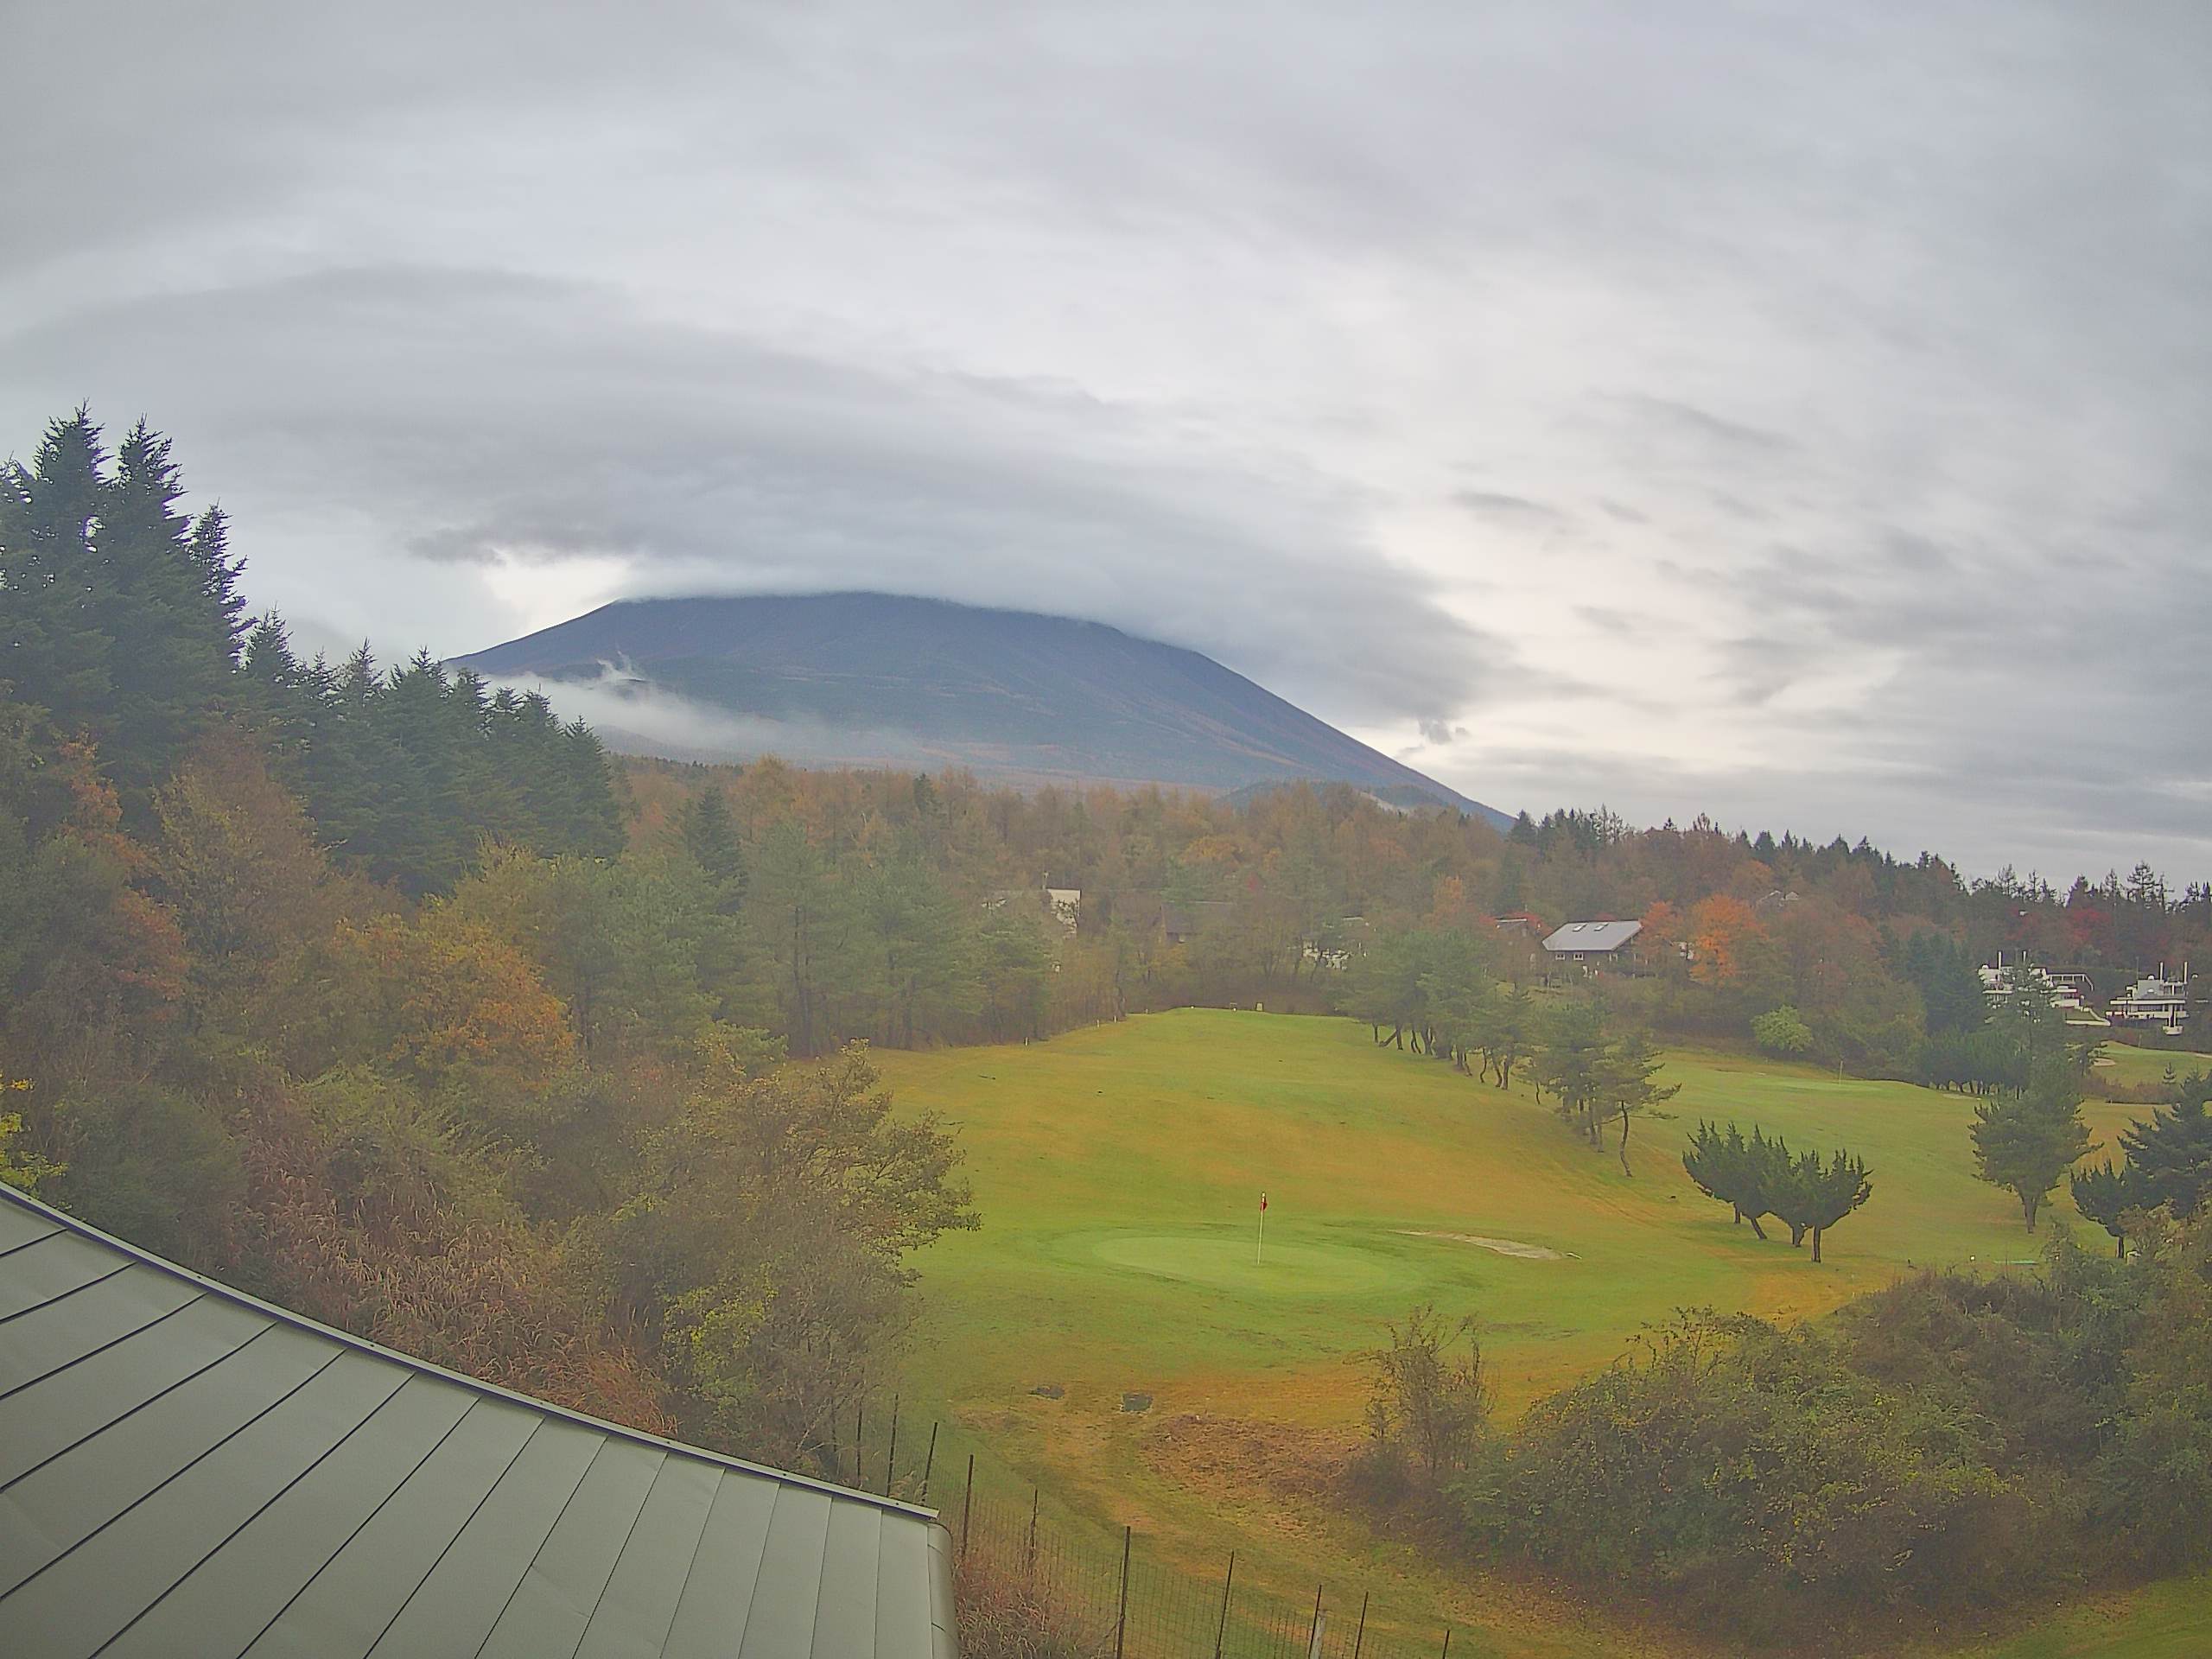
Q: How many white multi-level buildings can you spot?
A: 2